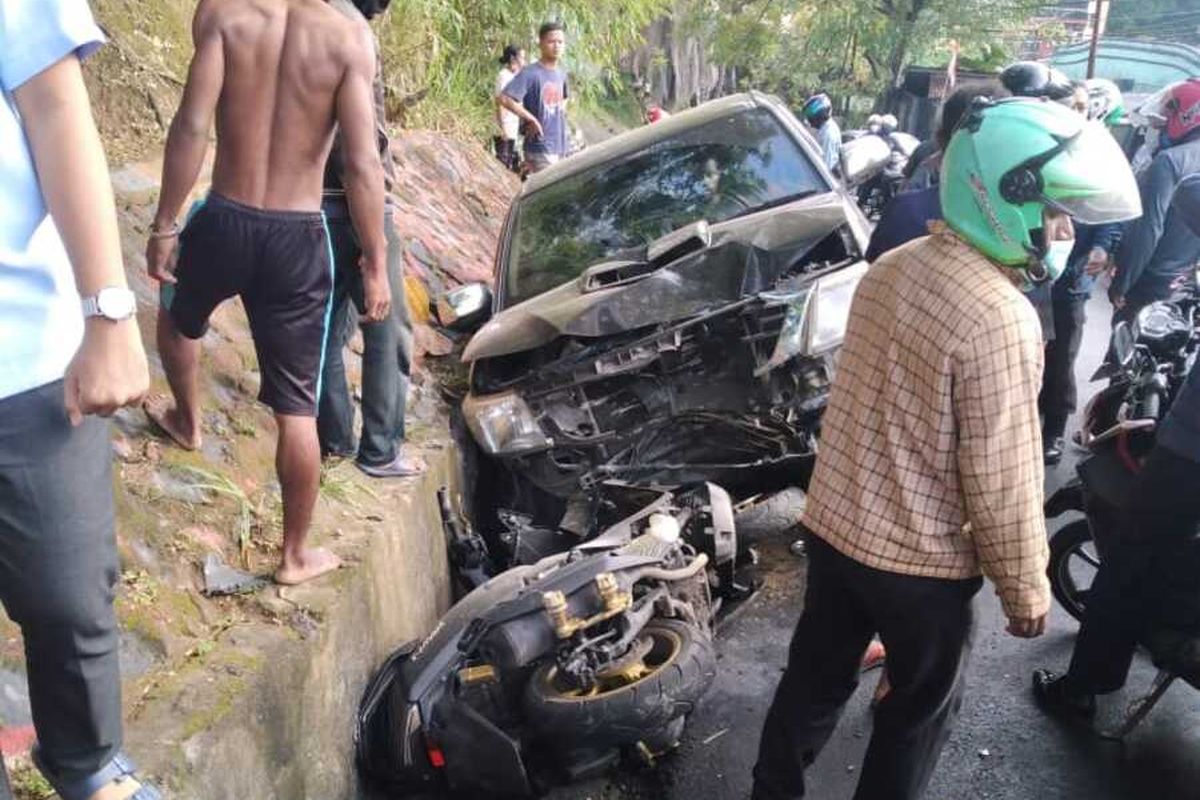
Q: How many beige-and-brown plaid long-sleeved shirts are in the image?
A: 1